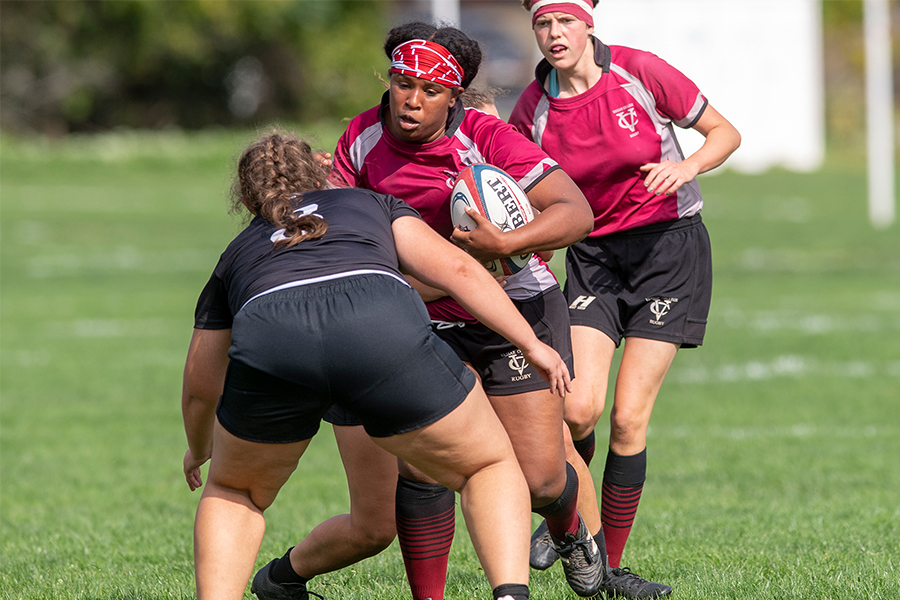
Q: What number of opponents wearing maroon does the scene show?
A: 2